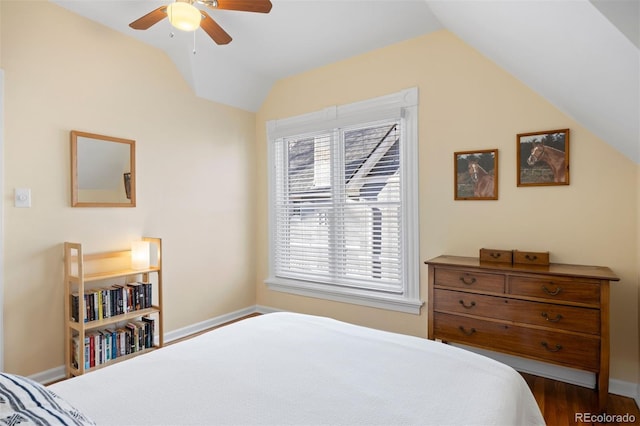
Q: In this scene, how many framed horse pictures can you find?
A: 2